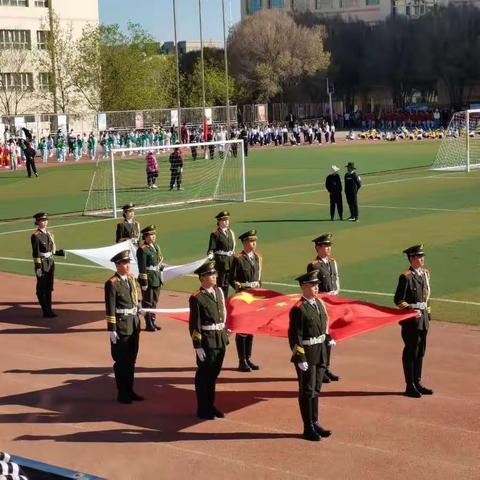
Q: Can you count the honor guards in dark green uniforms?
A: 10